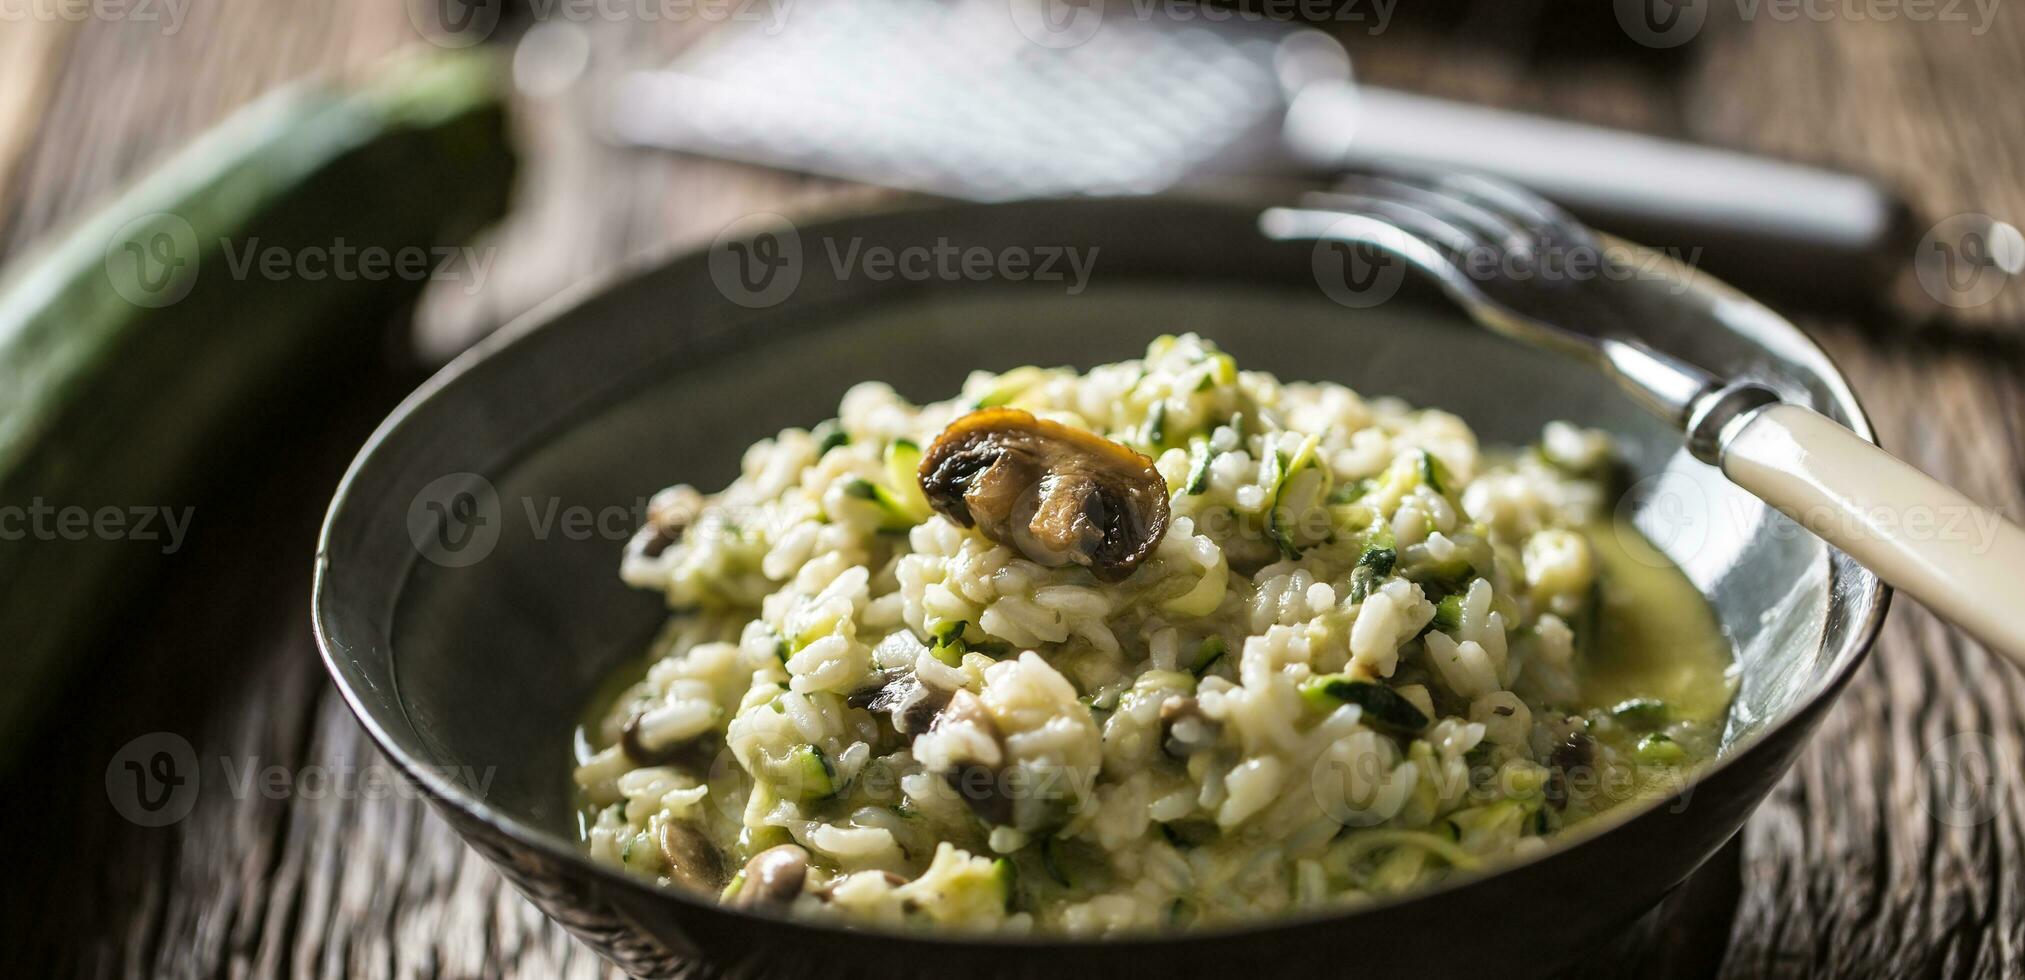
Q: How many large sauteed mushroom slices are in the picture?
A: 1